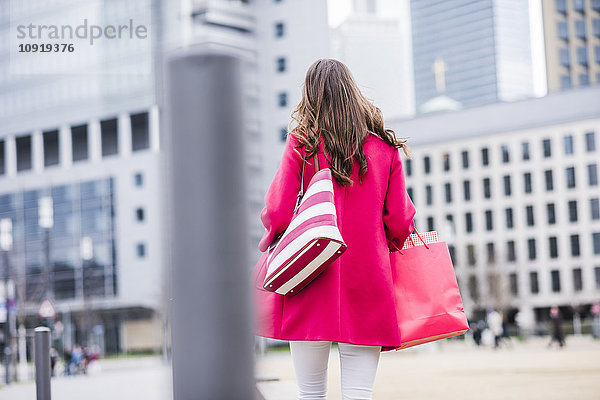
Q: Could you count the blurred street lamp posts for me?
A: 3